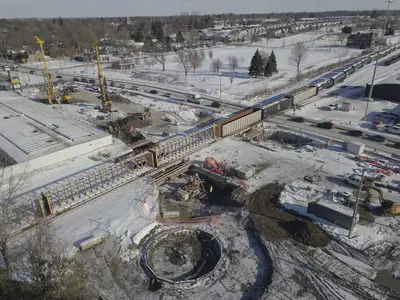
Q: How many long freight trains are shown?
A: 1